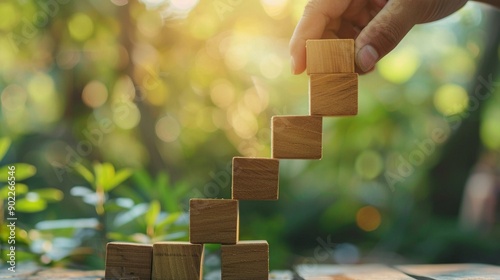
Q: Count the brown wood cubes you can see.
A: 8